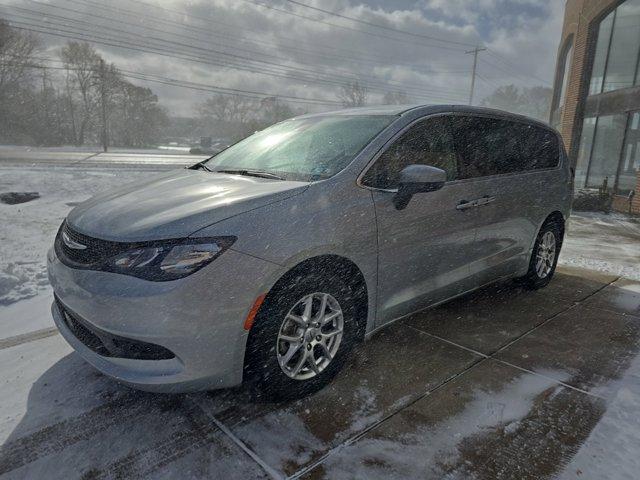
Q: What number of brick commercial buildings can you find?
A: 1